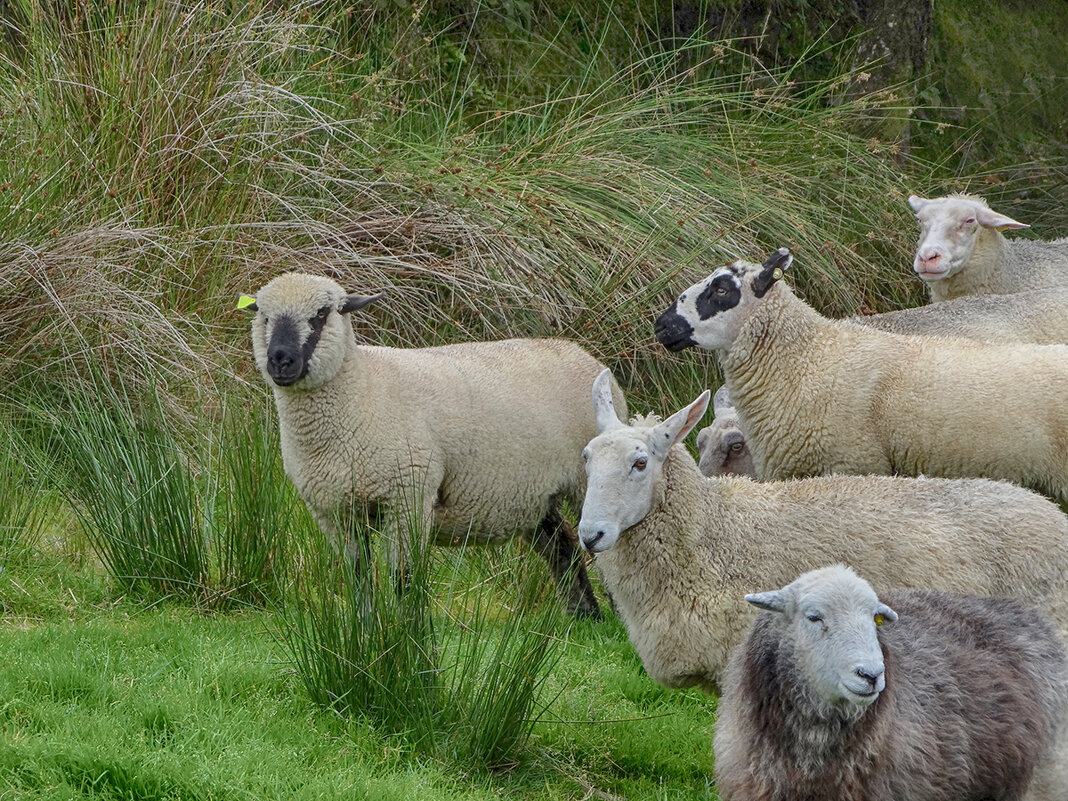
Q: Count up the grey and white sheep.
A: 1